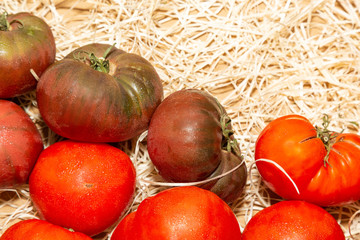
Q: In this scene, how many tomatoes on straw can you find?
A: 9